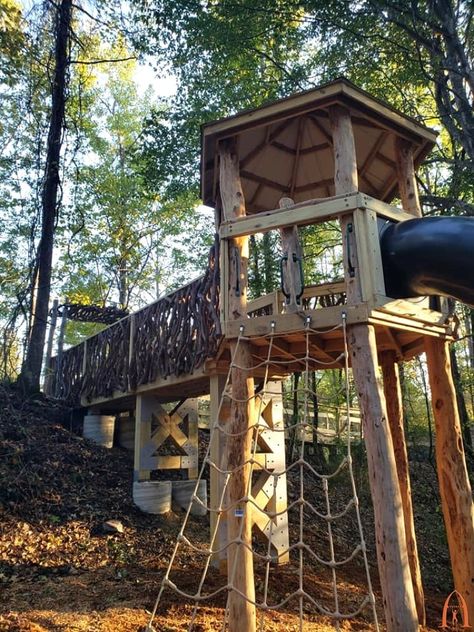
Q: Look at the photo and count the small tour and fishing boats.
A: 0